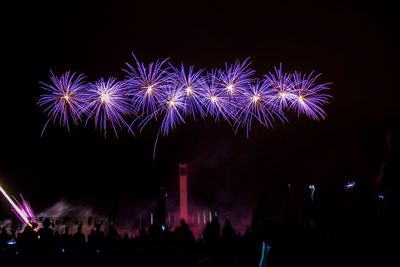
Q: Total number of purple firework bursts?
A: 10